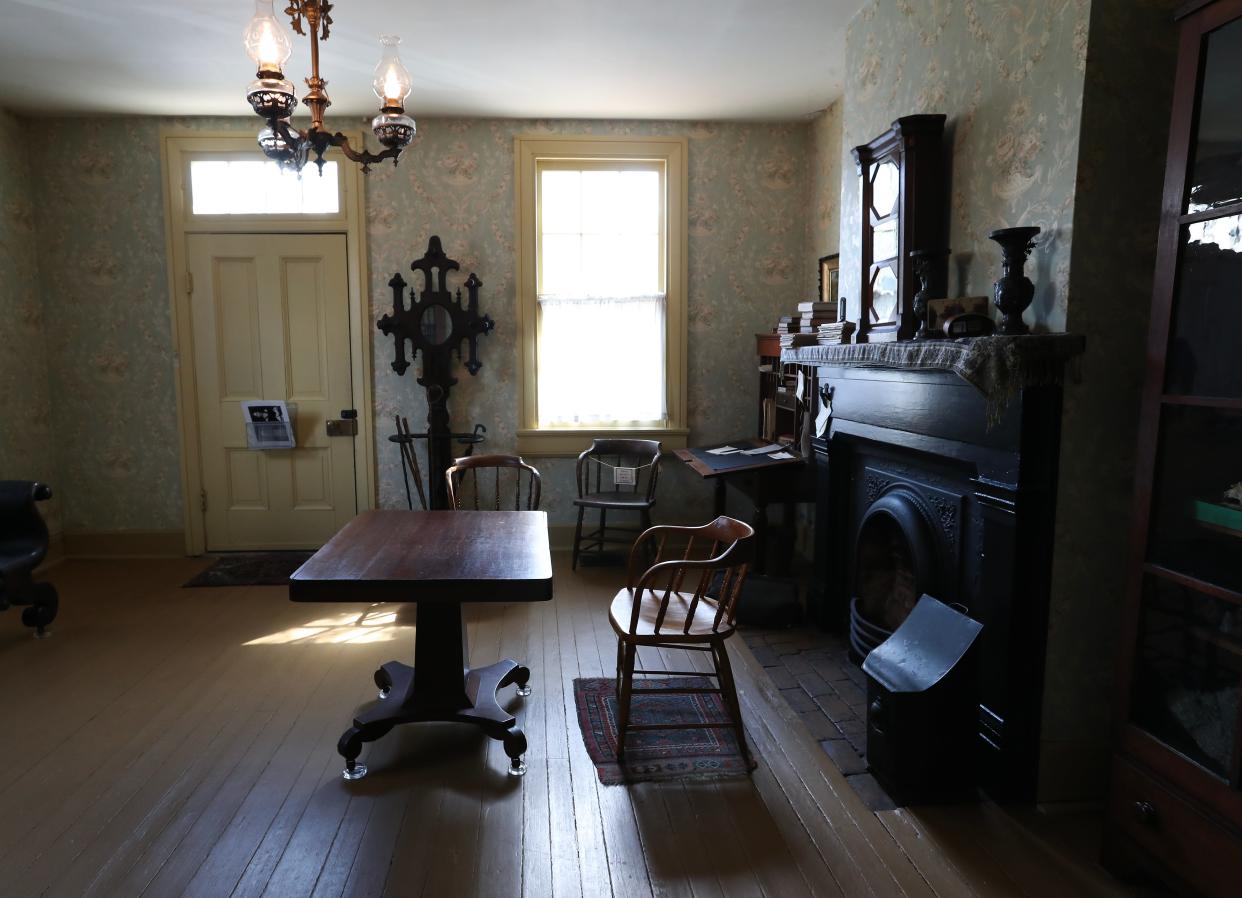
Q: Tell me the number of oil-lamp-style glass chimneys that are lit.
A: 2